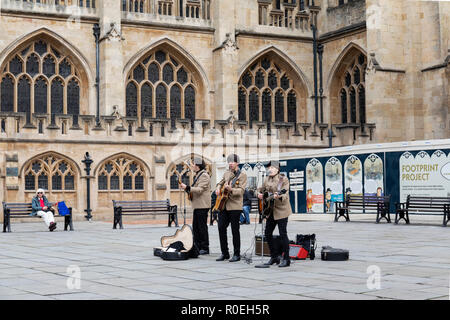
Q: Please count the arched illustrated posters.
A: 4